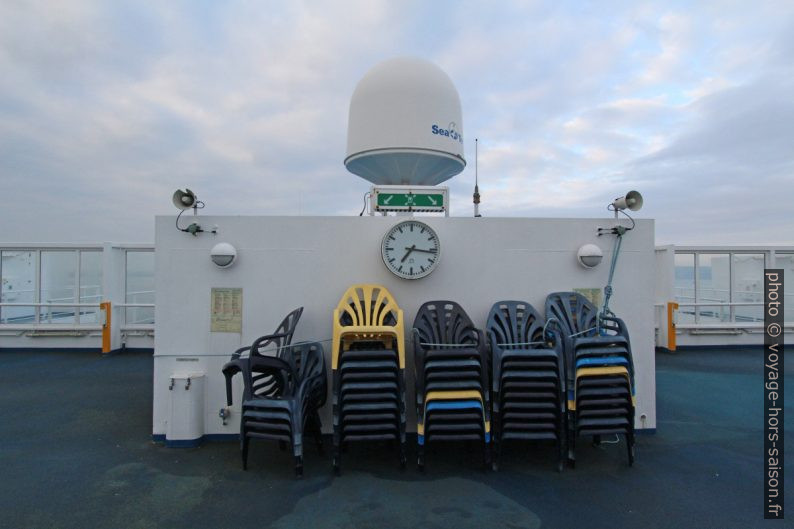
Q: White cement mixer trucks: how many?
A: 0